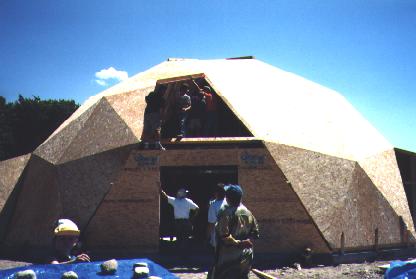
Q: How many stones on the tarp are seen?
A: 5